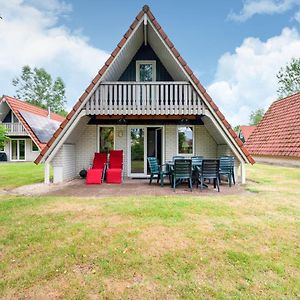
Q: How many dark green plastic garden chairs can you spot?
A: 6